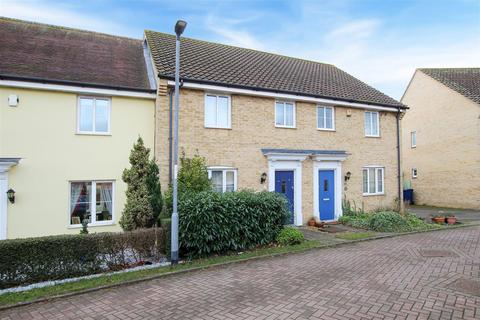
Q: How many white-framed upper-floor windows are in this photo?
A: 6